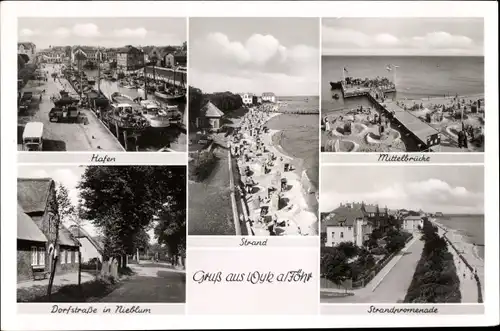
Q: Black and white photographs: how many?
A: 5